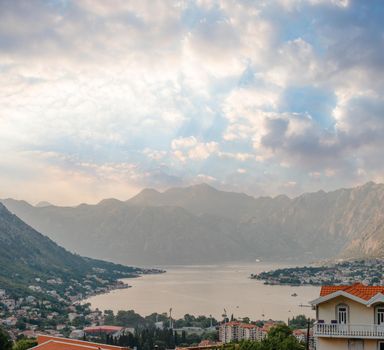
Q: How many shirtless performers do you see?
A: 0